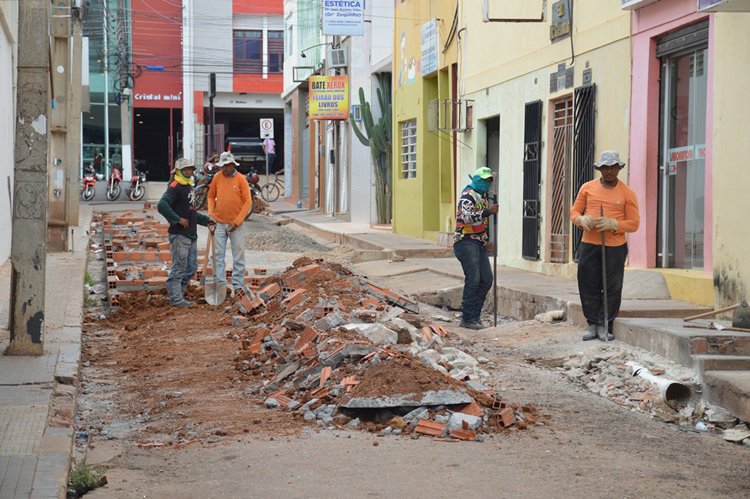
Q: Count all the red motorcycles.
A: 3